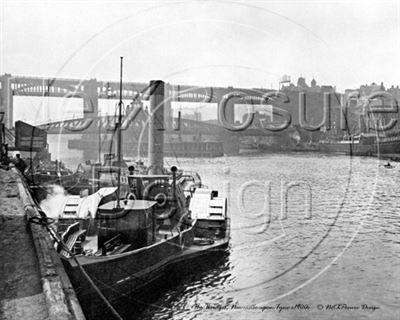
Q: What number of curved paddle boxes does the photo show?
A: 2